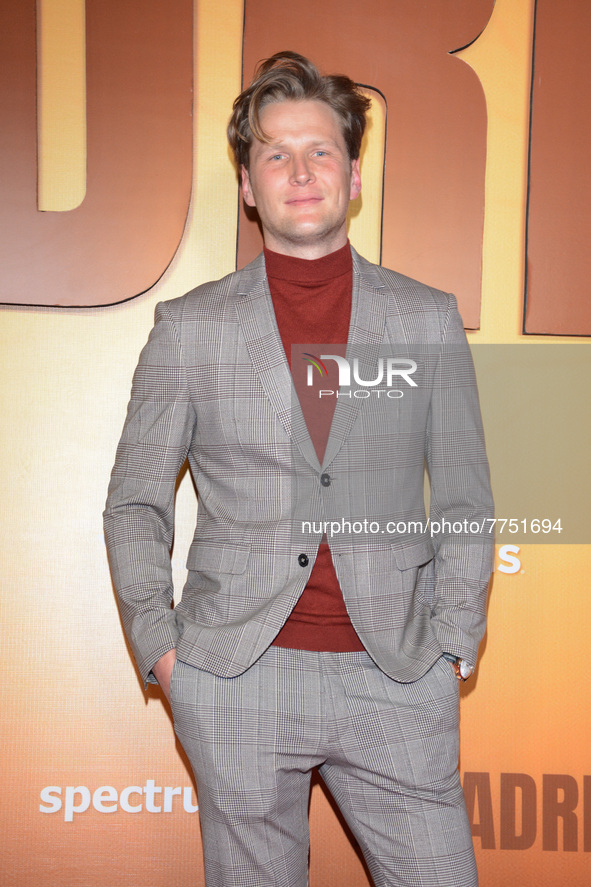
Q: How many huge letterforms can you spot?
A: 3